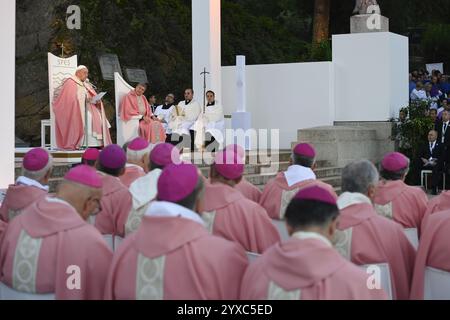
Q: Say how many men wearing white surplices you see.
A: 3